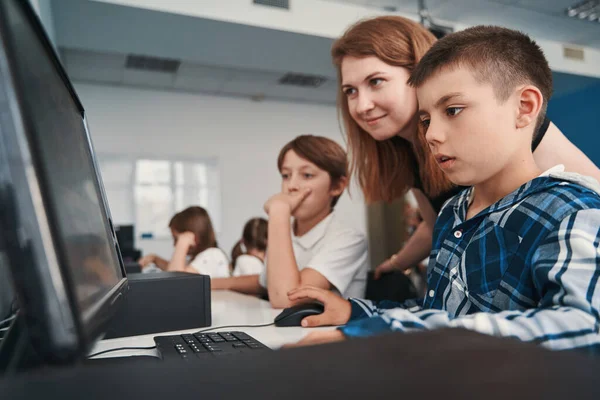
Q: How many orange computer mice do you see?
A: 0